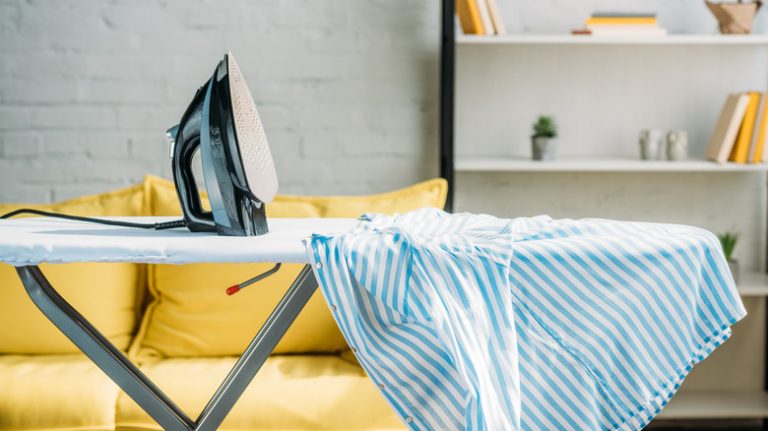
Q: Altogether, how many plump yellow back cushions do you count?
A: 2